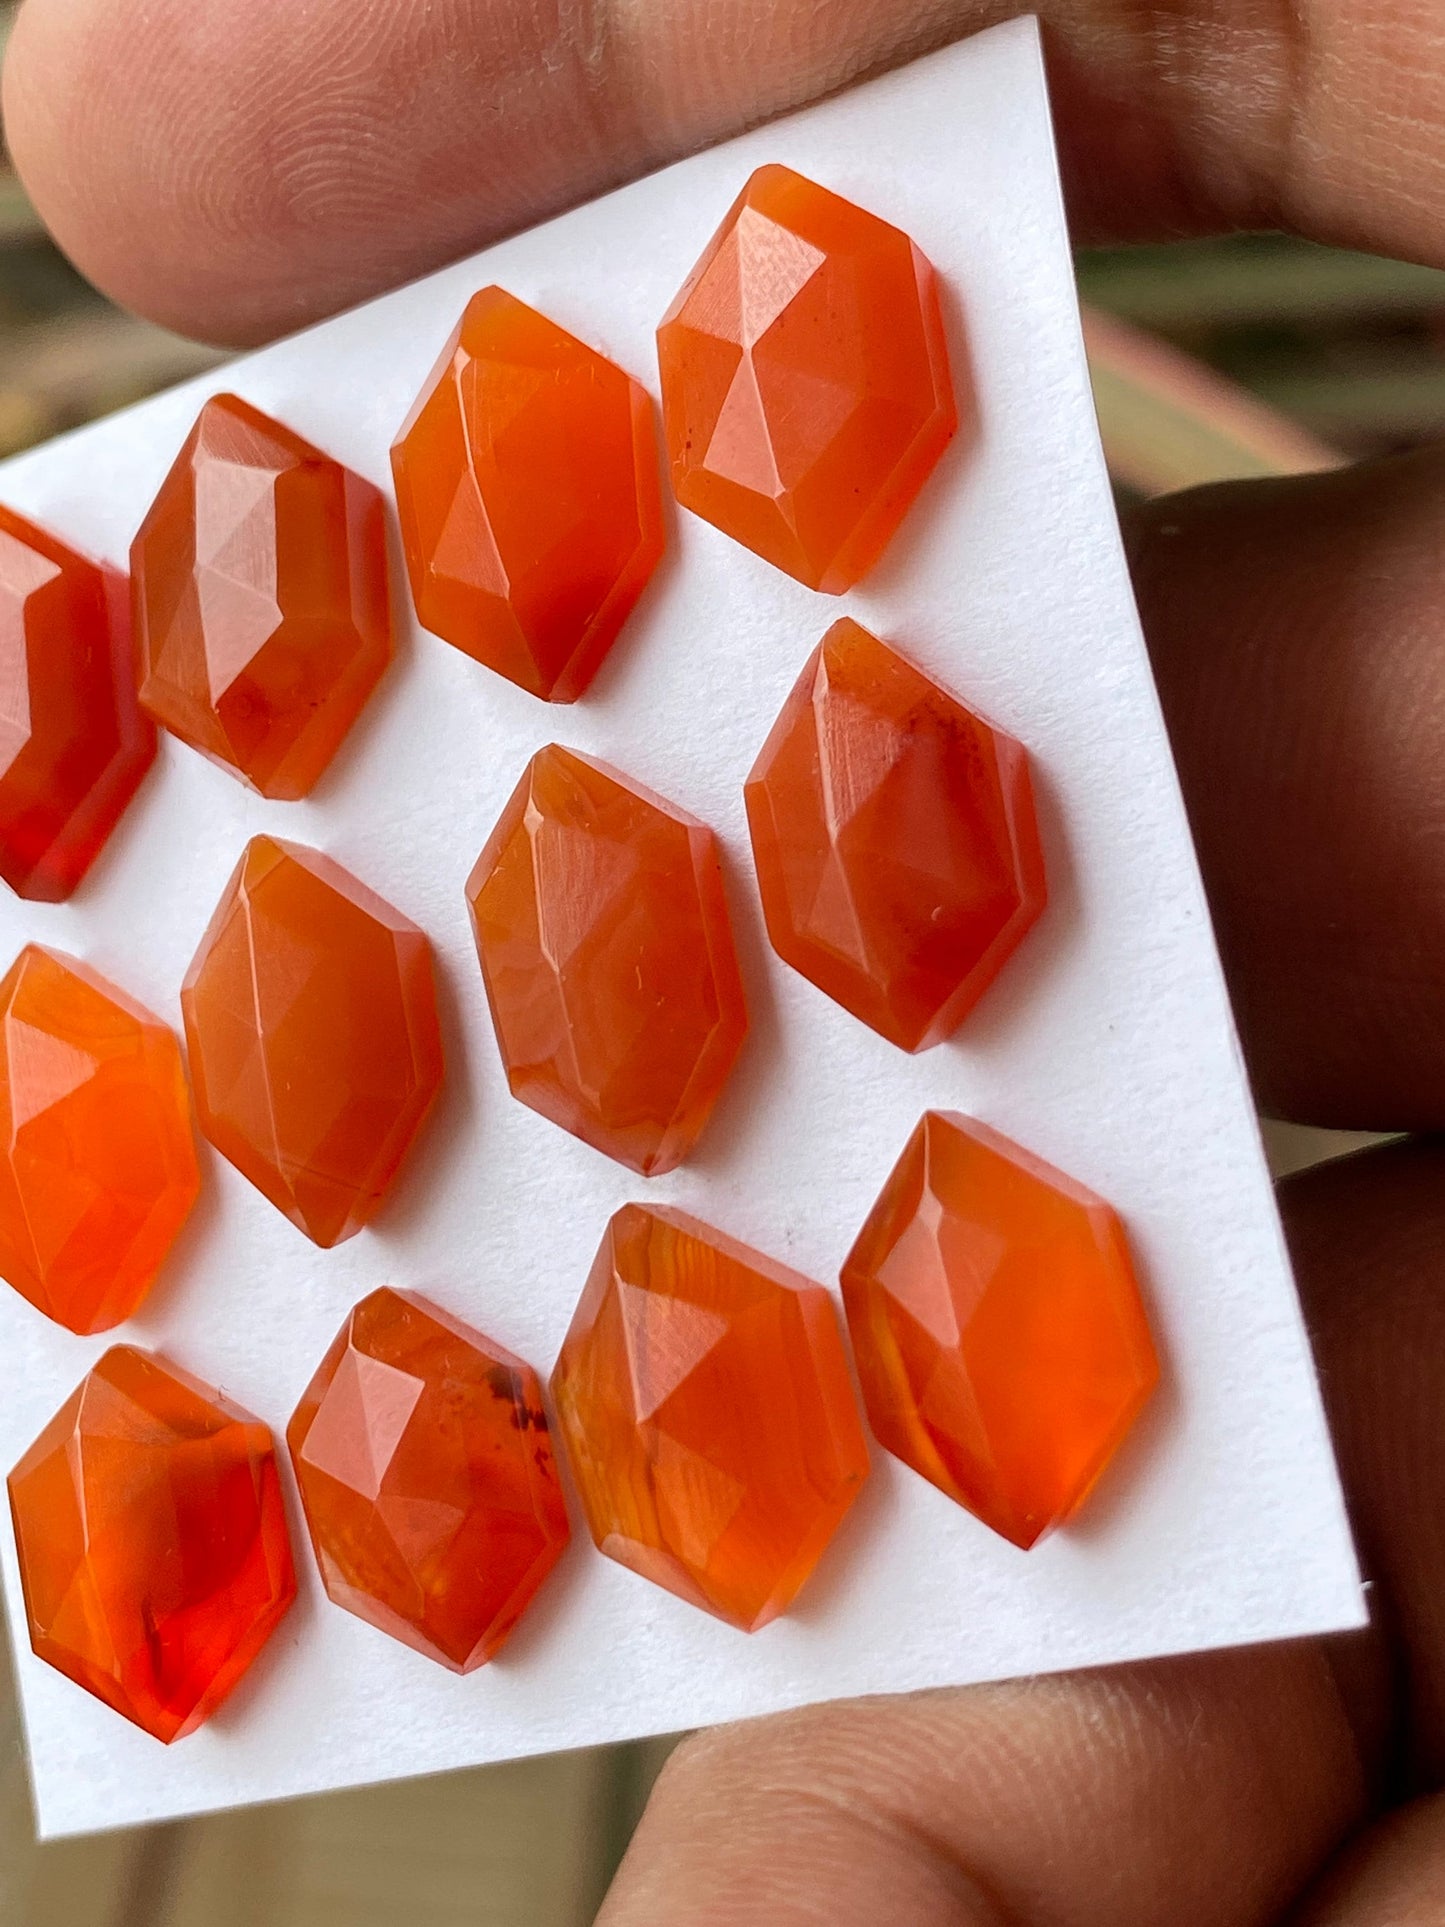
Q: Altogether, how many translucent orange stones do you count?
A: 12